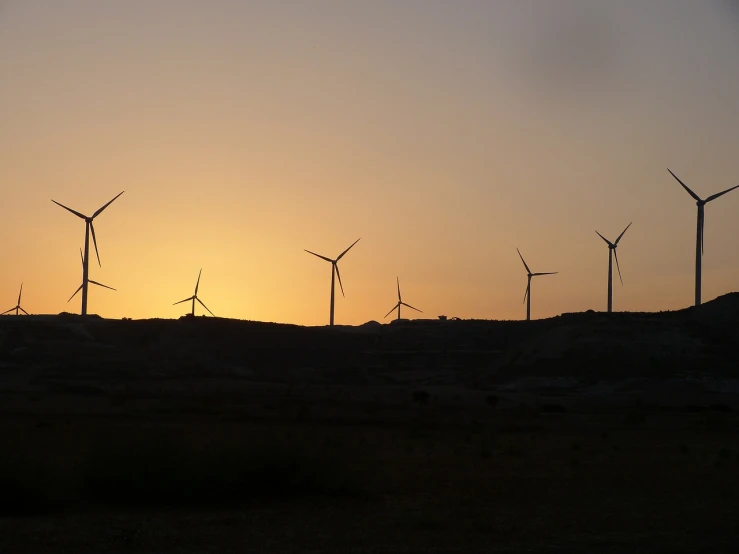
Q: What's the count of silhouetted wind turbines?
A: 9